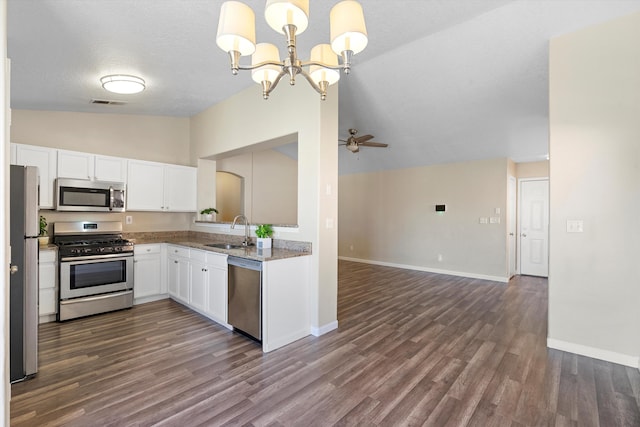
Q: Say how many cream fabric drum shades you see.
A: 5